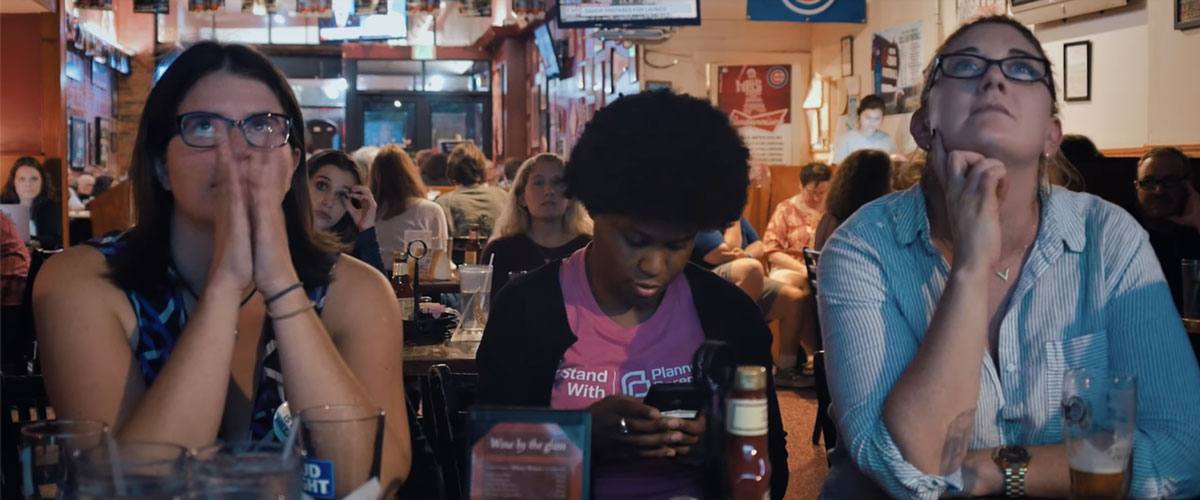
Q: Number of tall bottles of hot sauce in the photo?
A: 1